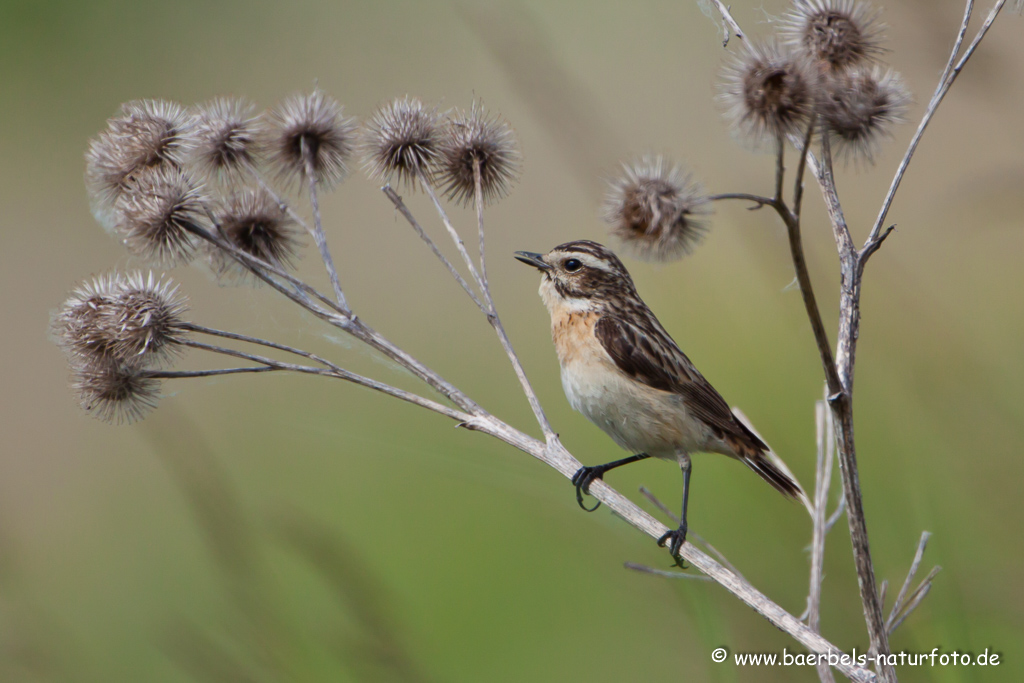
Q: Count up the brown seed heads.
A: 15